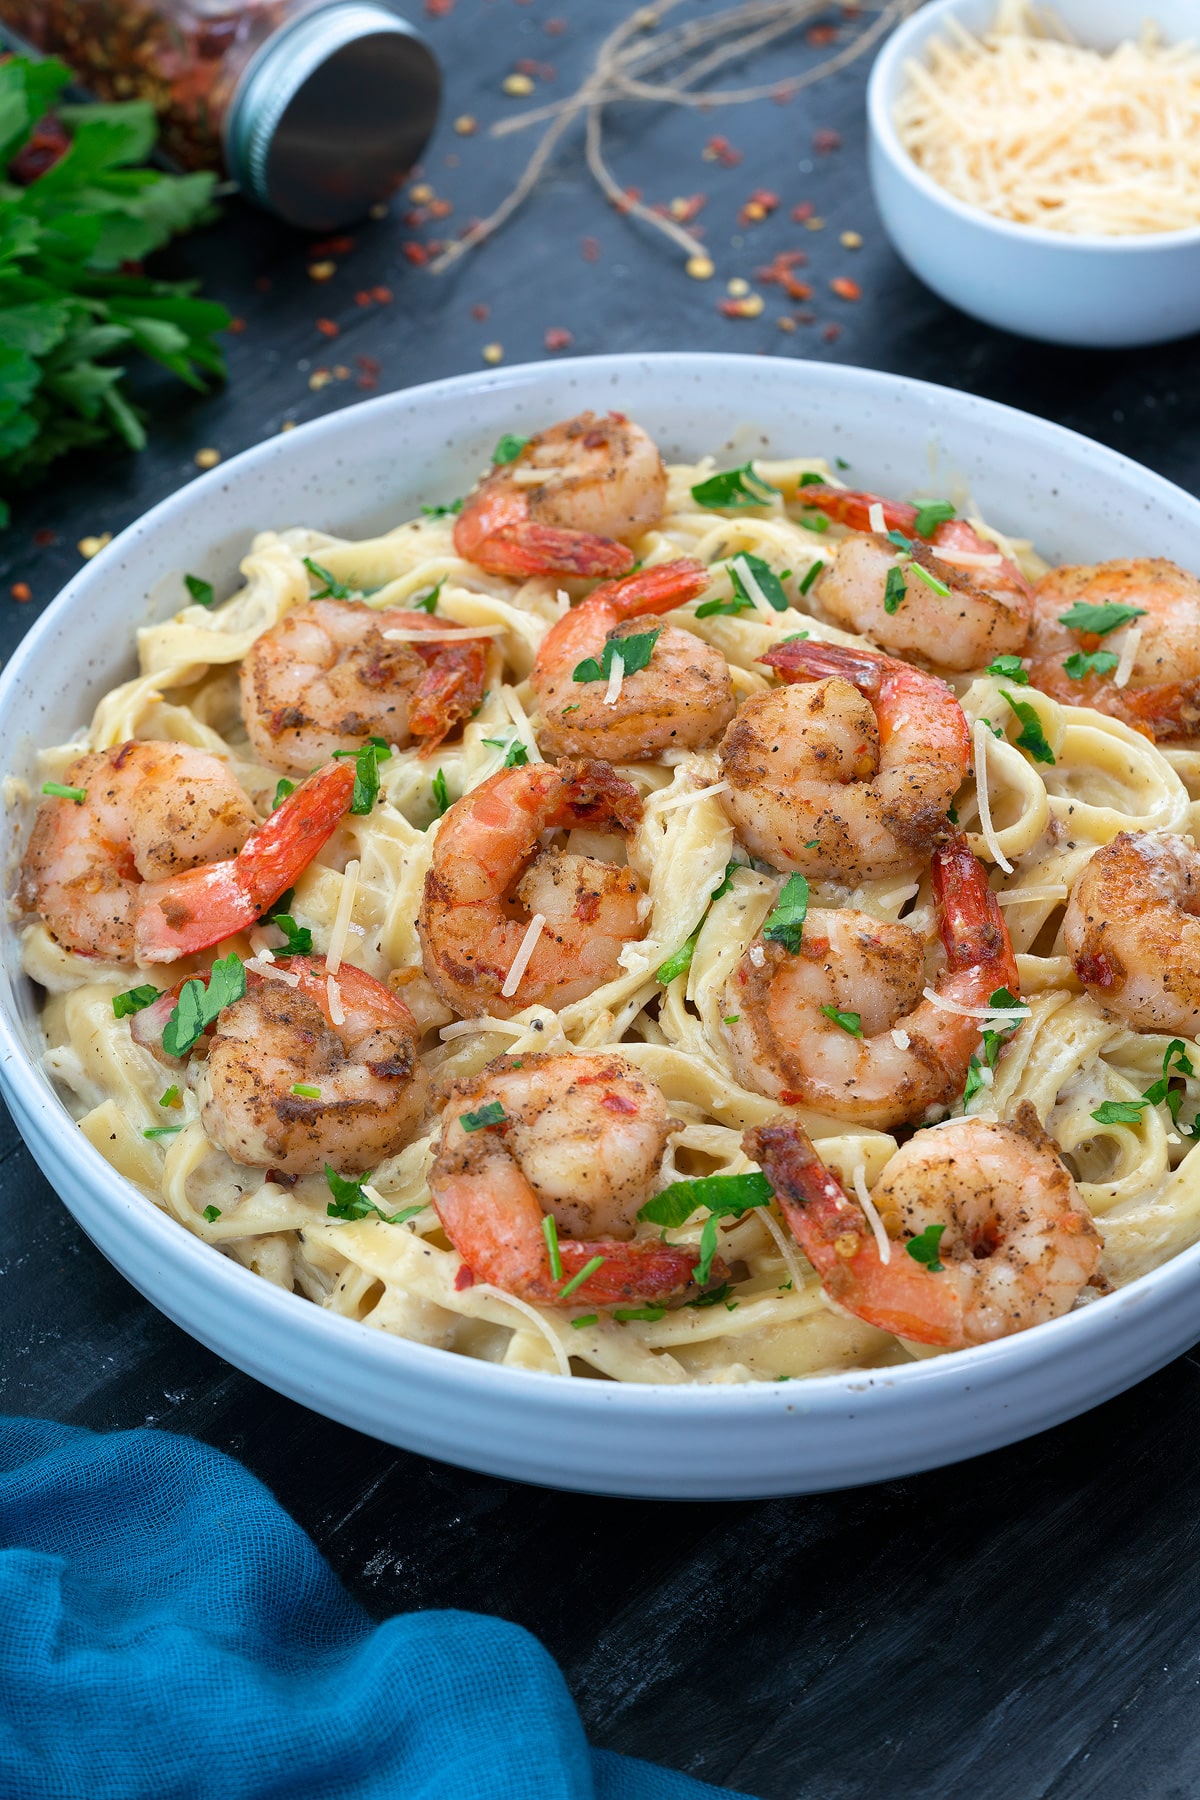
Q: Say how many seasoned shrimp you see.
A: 13